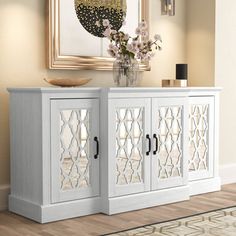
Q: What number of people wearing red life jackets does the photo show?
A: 0